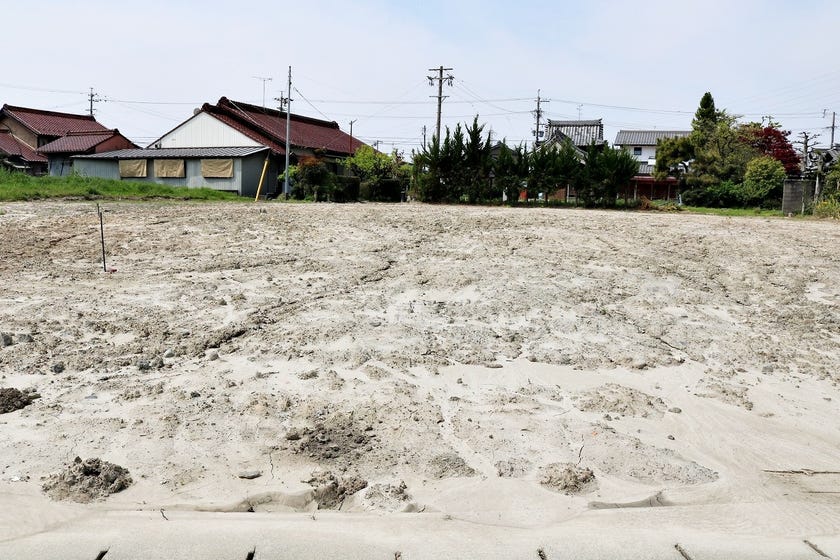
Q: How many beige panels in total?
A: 3